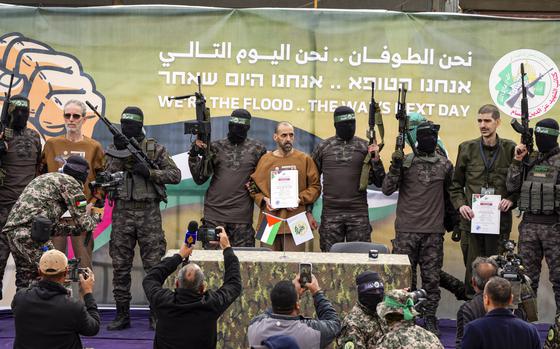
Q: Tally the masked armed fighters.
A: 6